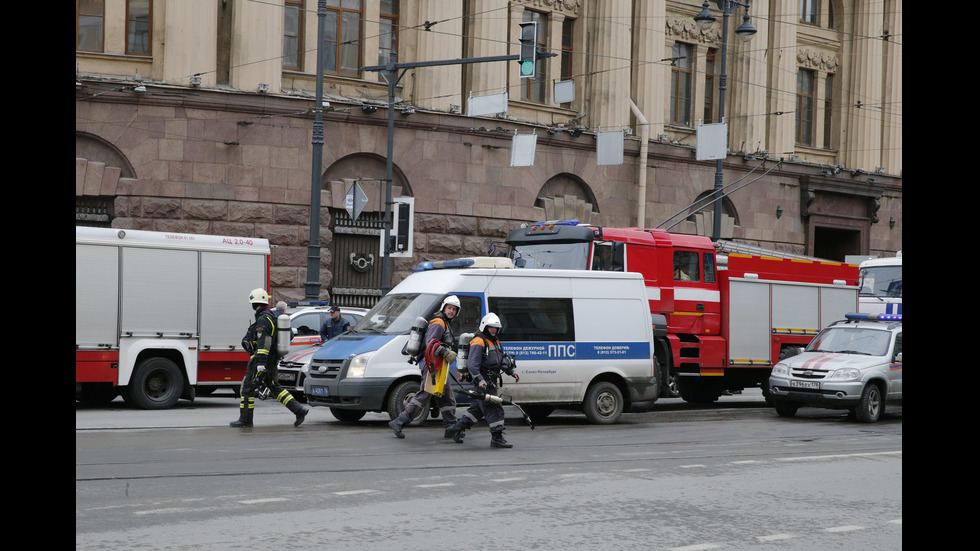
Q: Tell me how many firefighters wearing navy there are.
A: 2